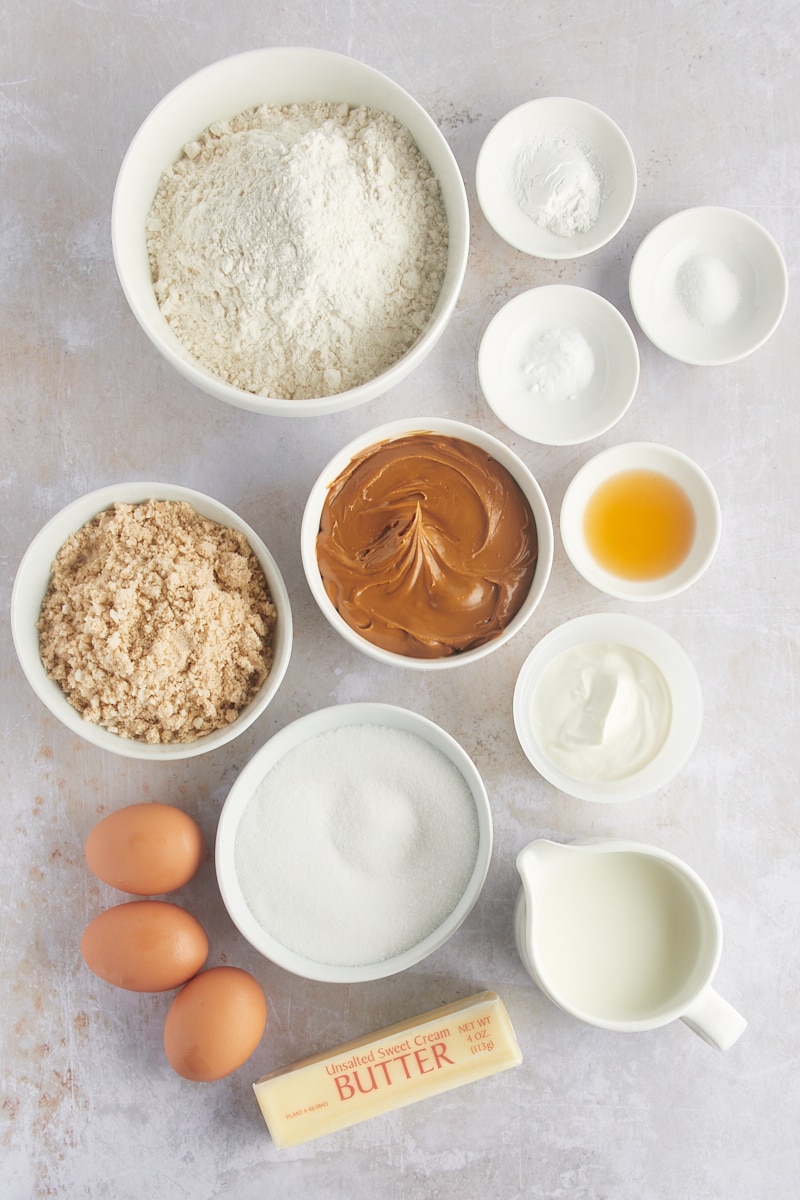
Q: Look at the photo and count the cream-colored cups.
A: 1